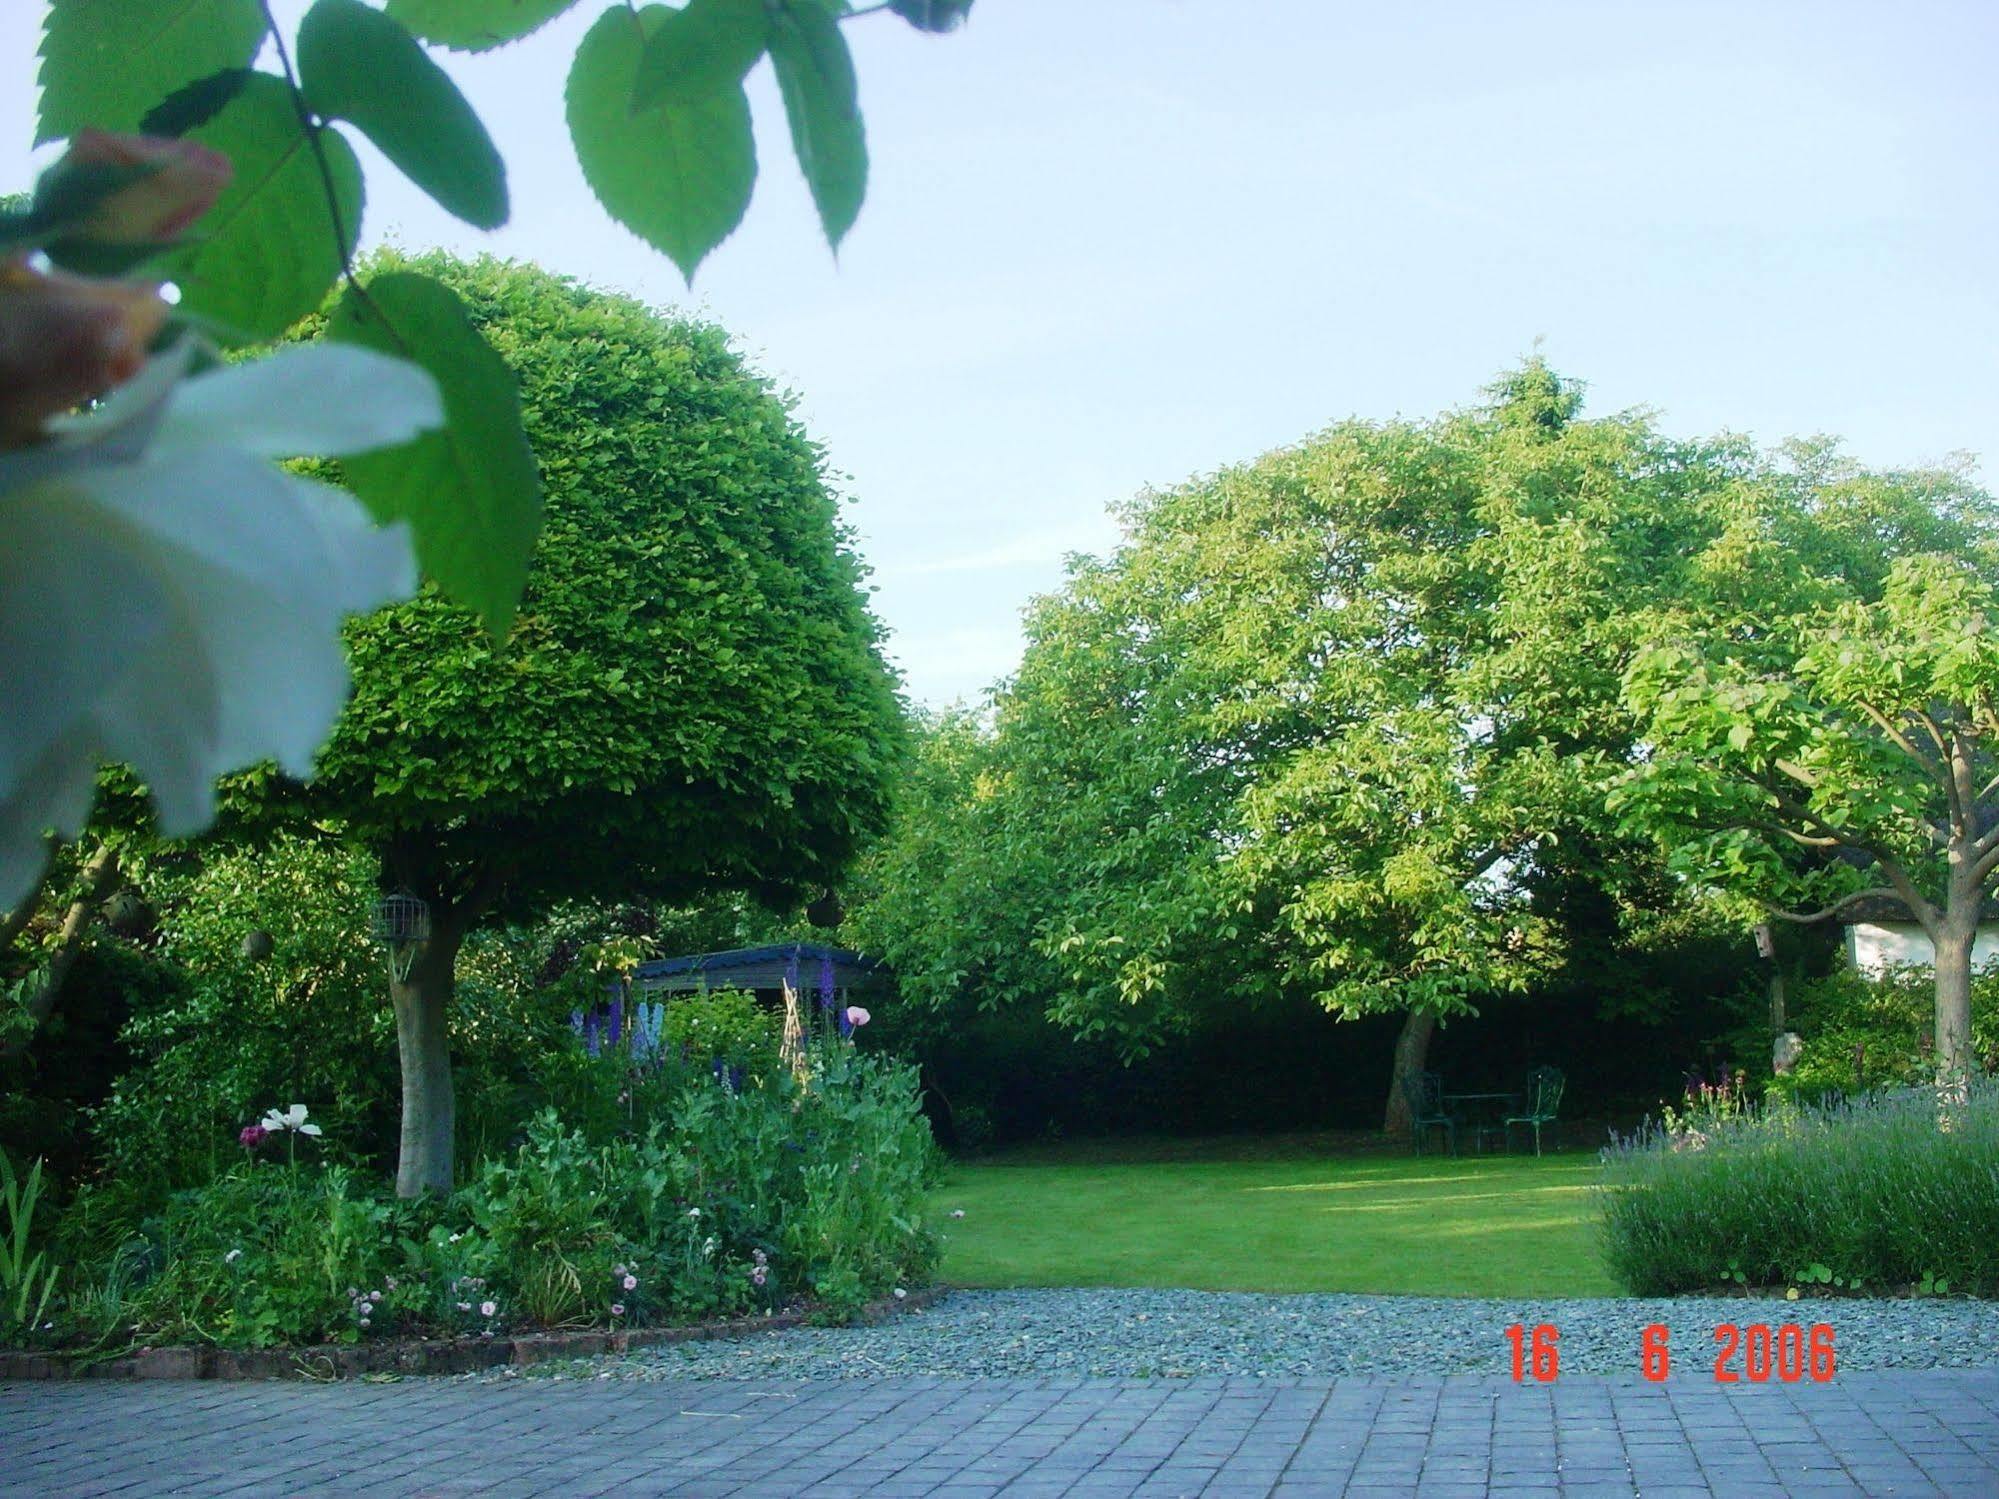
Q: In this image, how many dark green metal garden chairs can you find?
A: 2